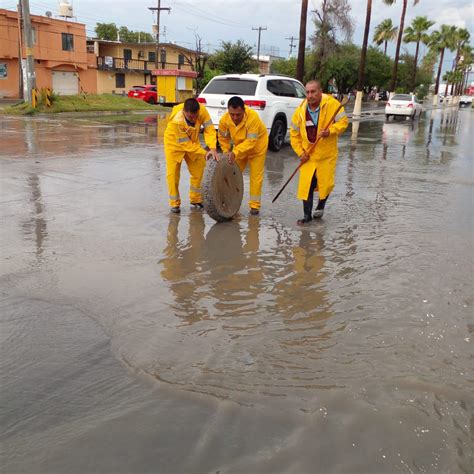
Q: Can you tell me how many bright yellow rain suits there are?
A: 3